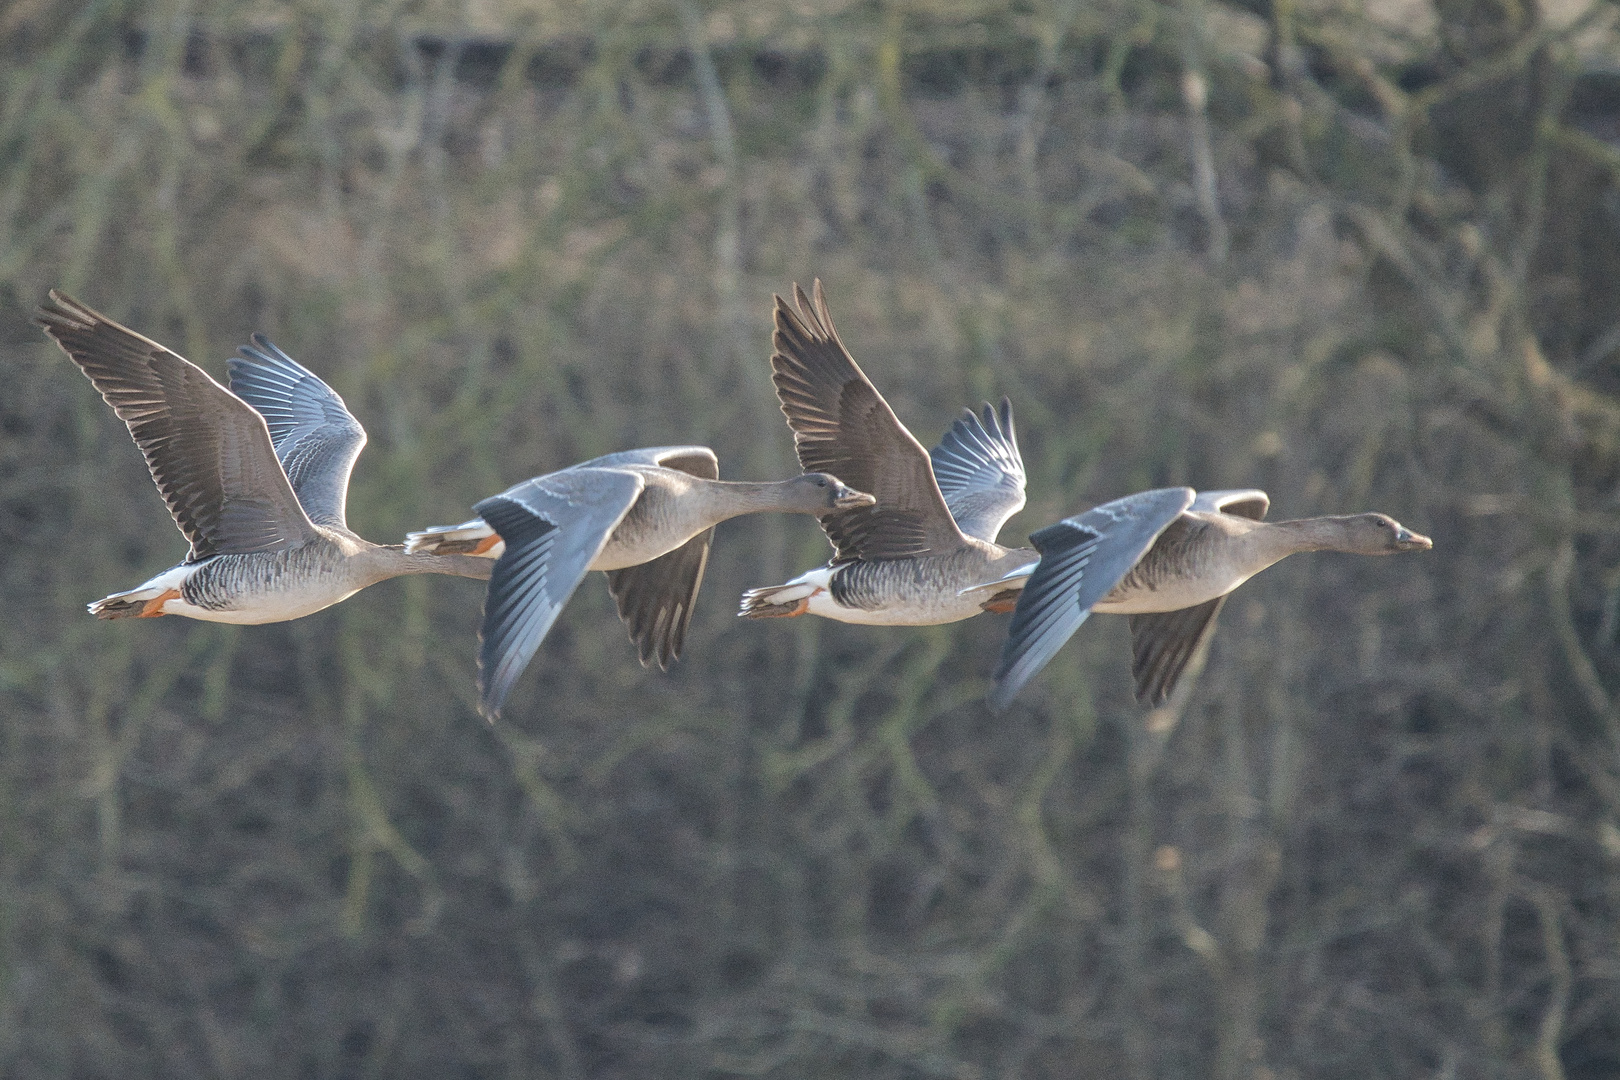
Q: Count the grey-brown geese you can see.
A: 4